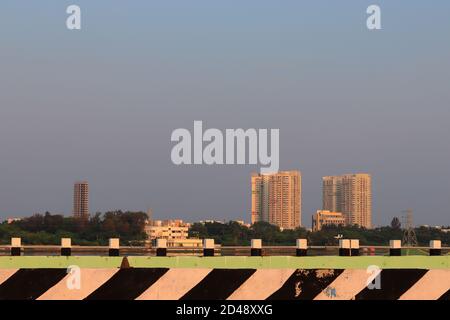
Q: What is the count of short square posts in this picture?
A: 11